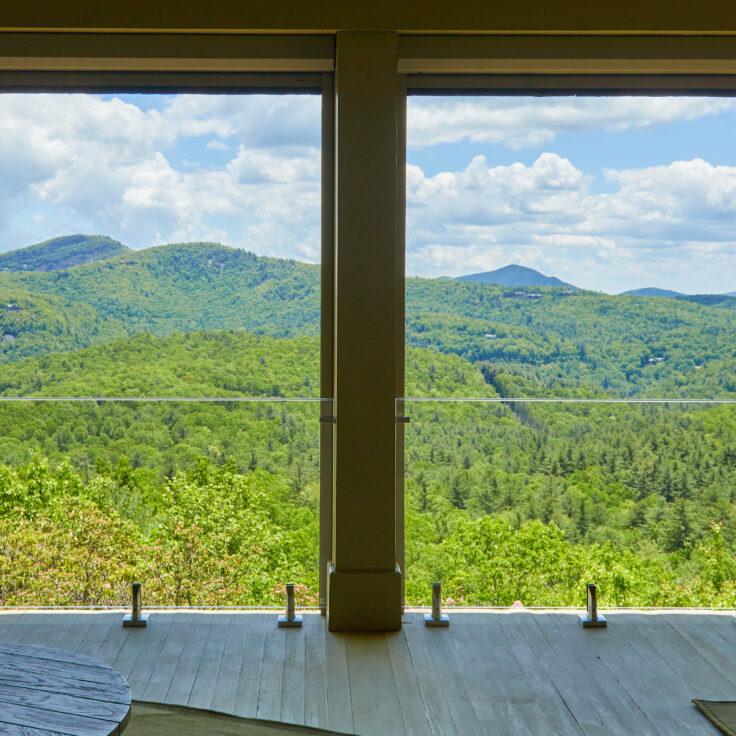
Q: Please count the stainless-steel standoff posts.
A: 4